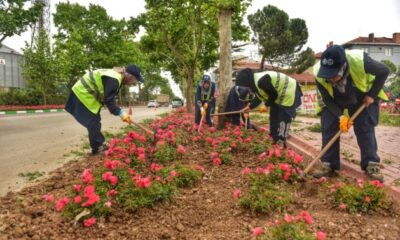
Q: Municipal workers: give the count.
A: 5